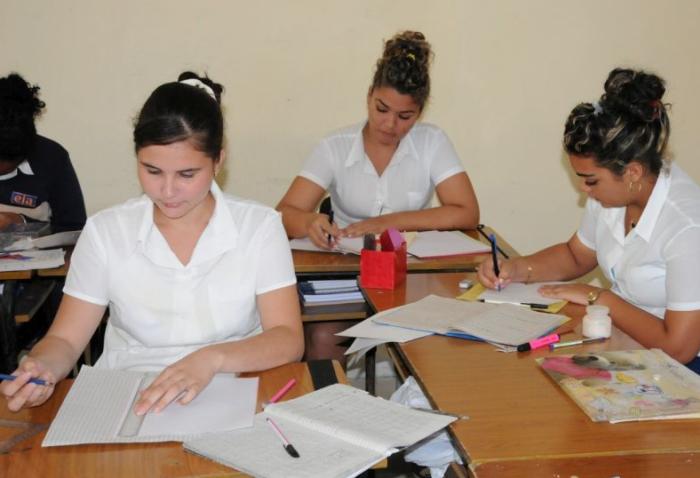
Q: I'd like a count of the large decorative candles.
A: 0